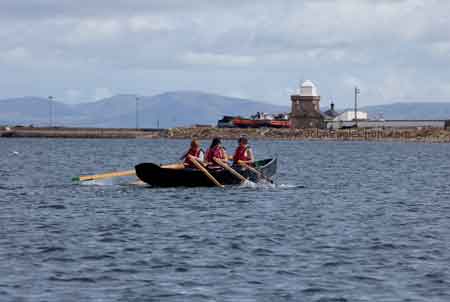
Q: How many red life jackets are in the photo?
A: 3